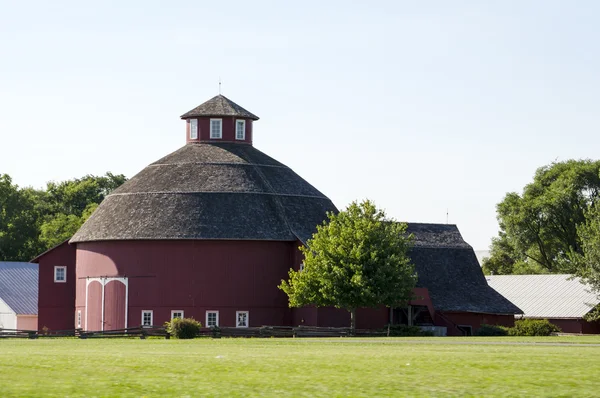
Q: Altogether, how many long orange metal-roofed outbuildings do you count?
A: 0